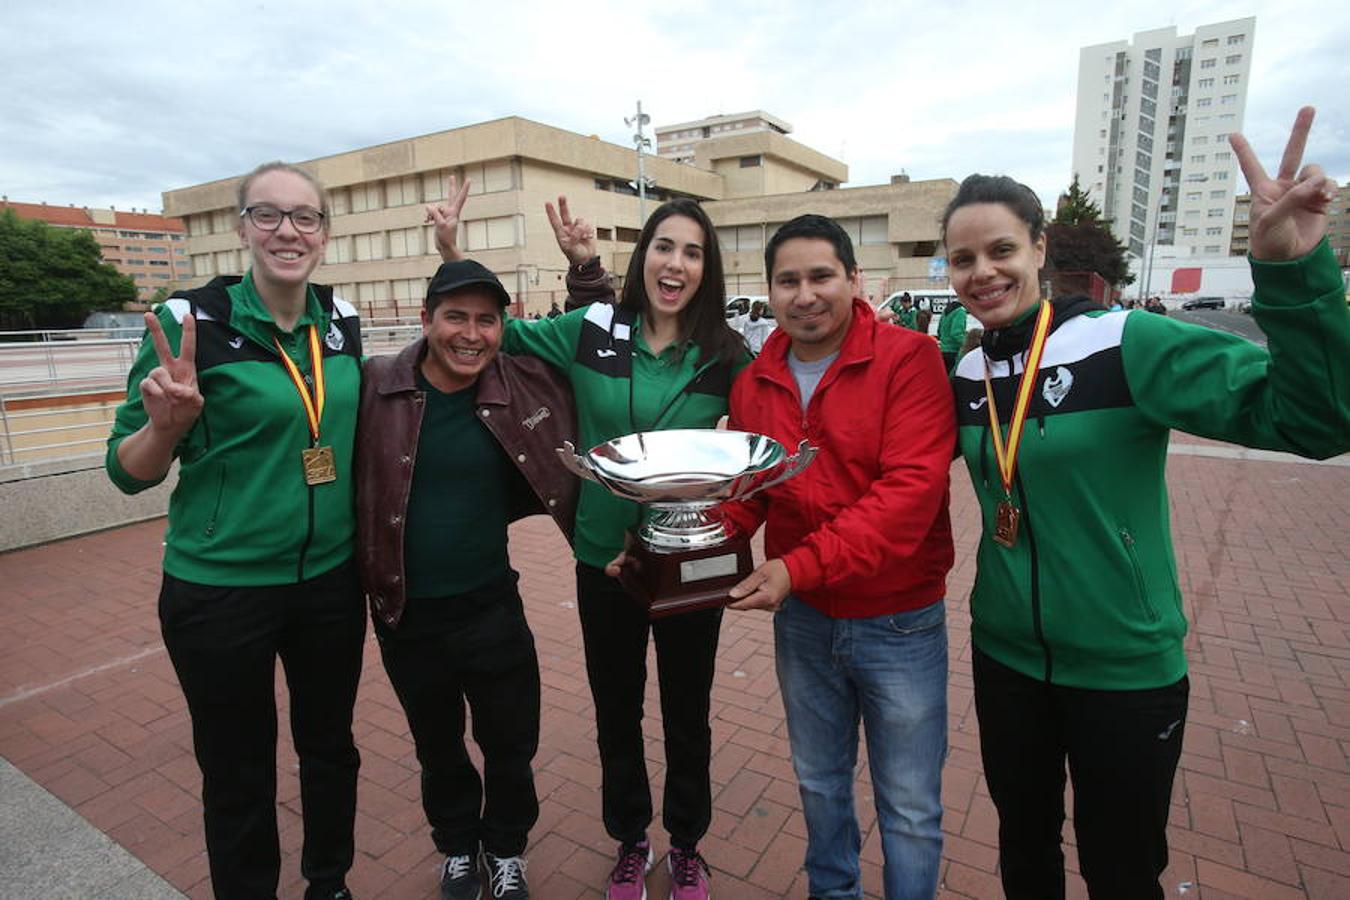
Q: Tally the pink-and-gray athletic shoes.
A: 2